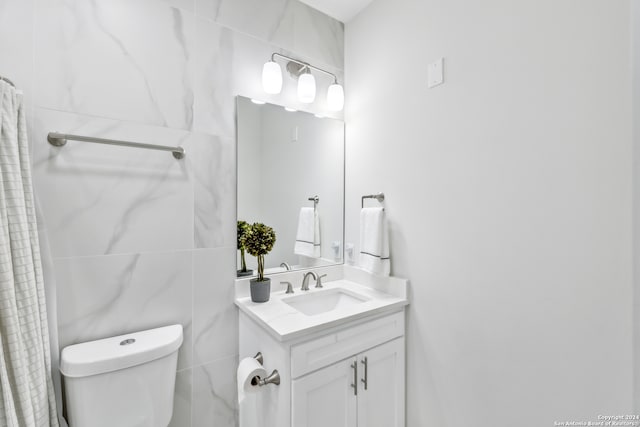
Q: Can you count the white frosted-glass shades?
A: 3